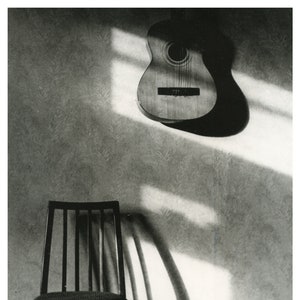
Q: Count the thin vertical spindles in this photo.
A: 4